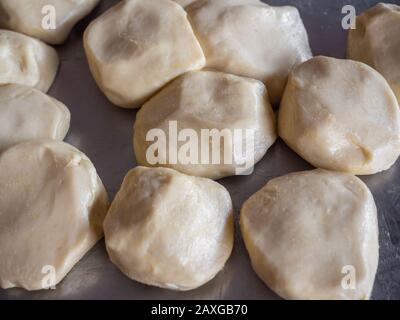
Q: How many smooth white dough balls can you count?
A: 11